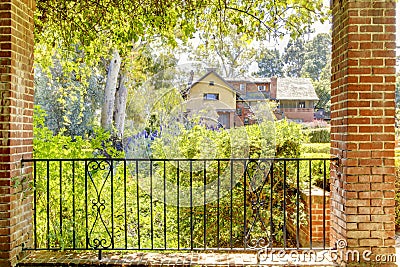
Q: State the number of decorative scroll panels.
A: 2